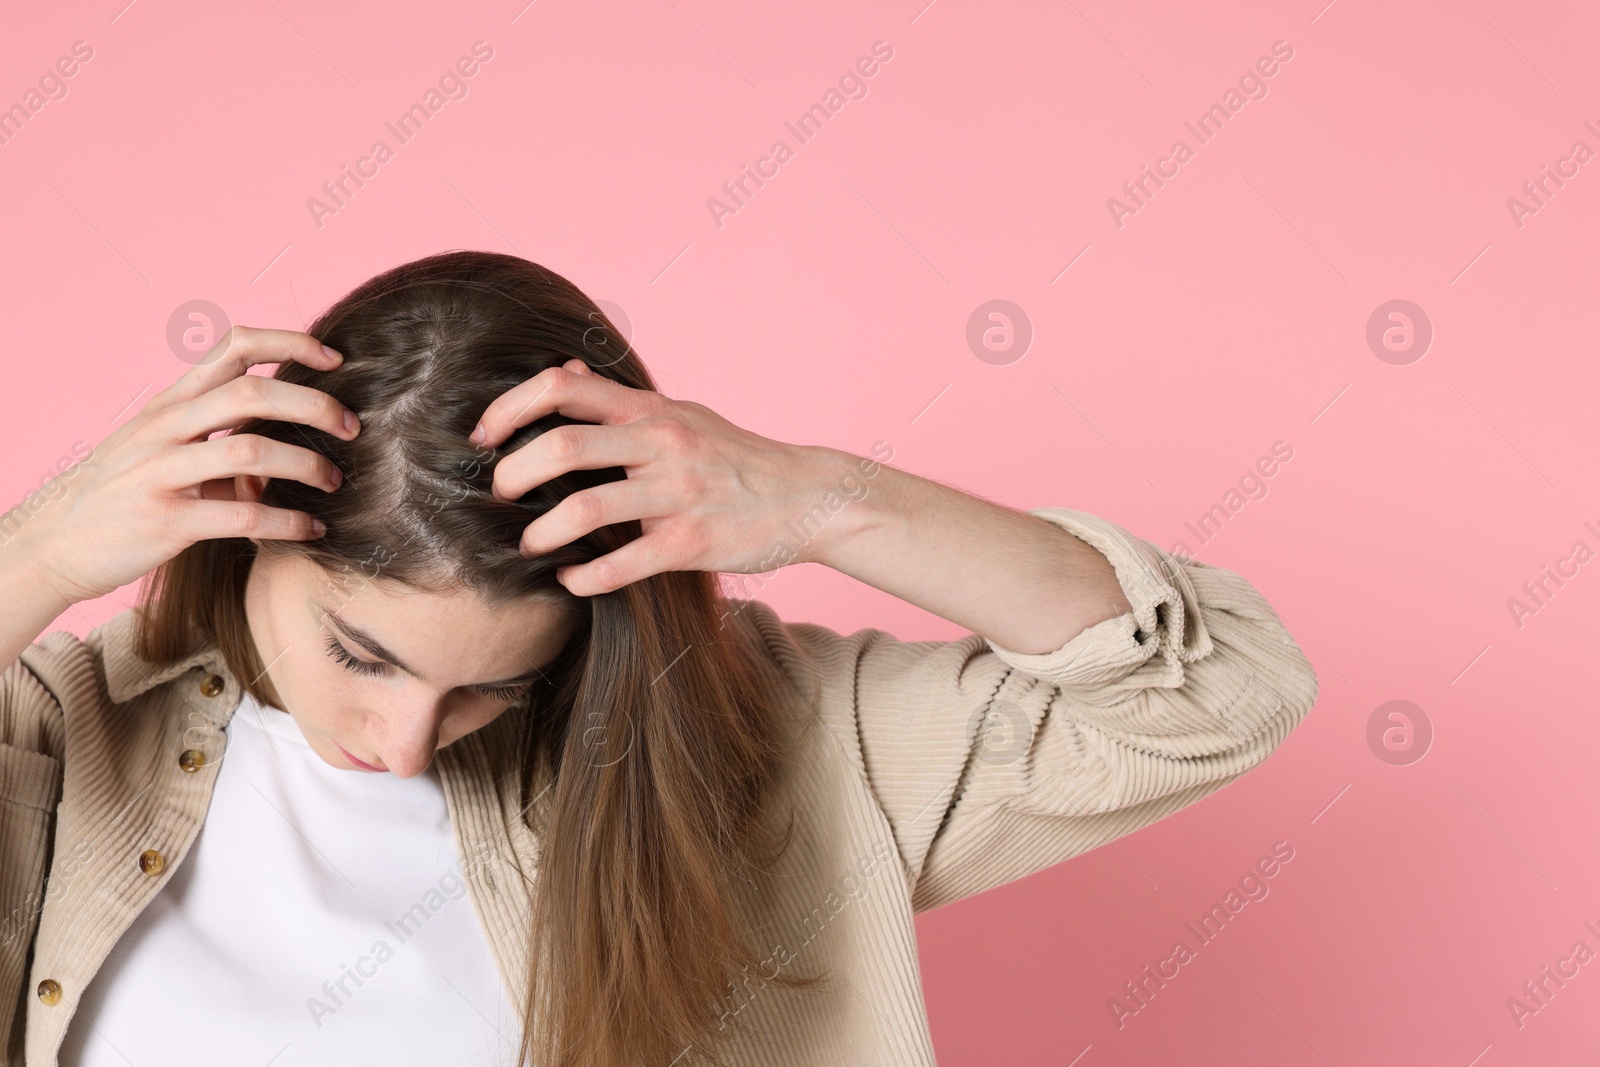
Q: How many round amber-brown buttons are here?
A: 4